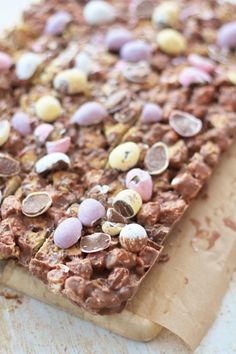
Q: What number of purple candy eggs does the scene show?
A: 9